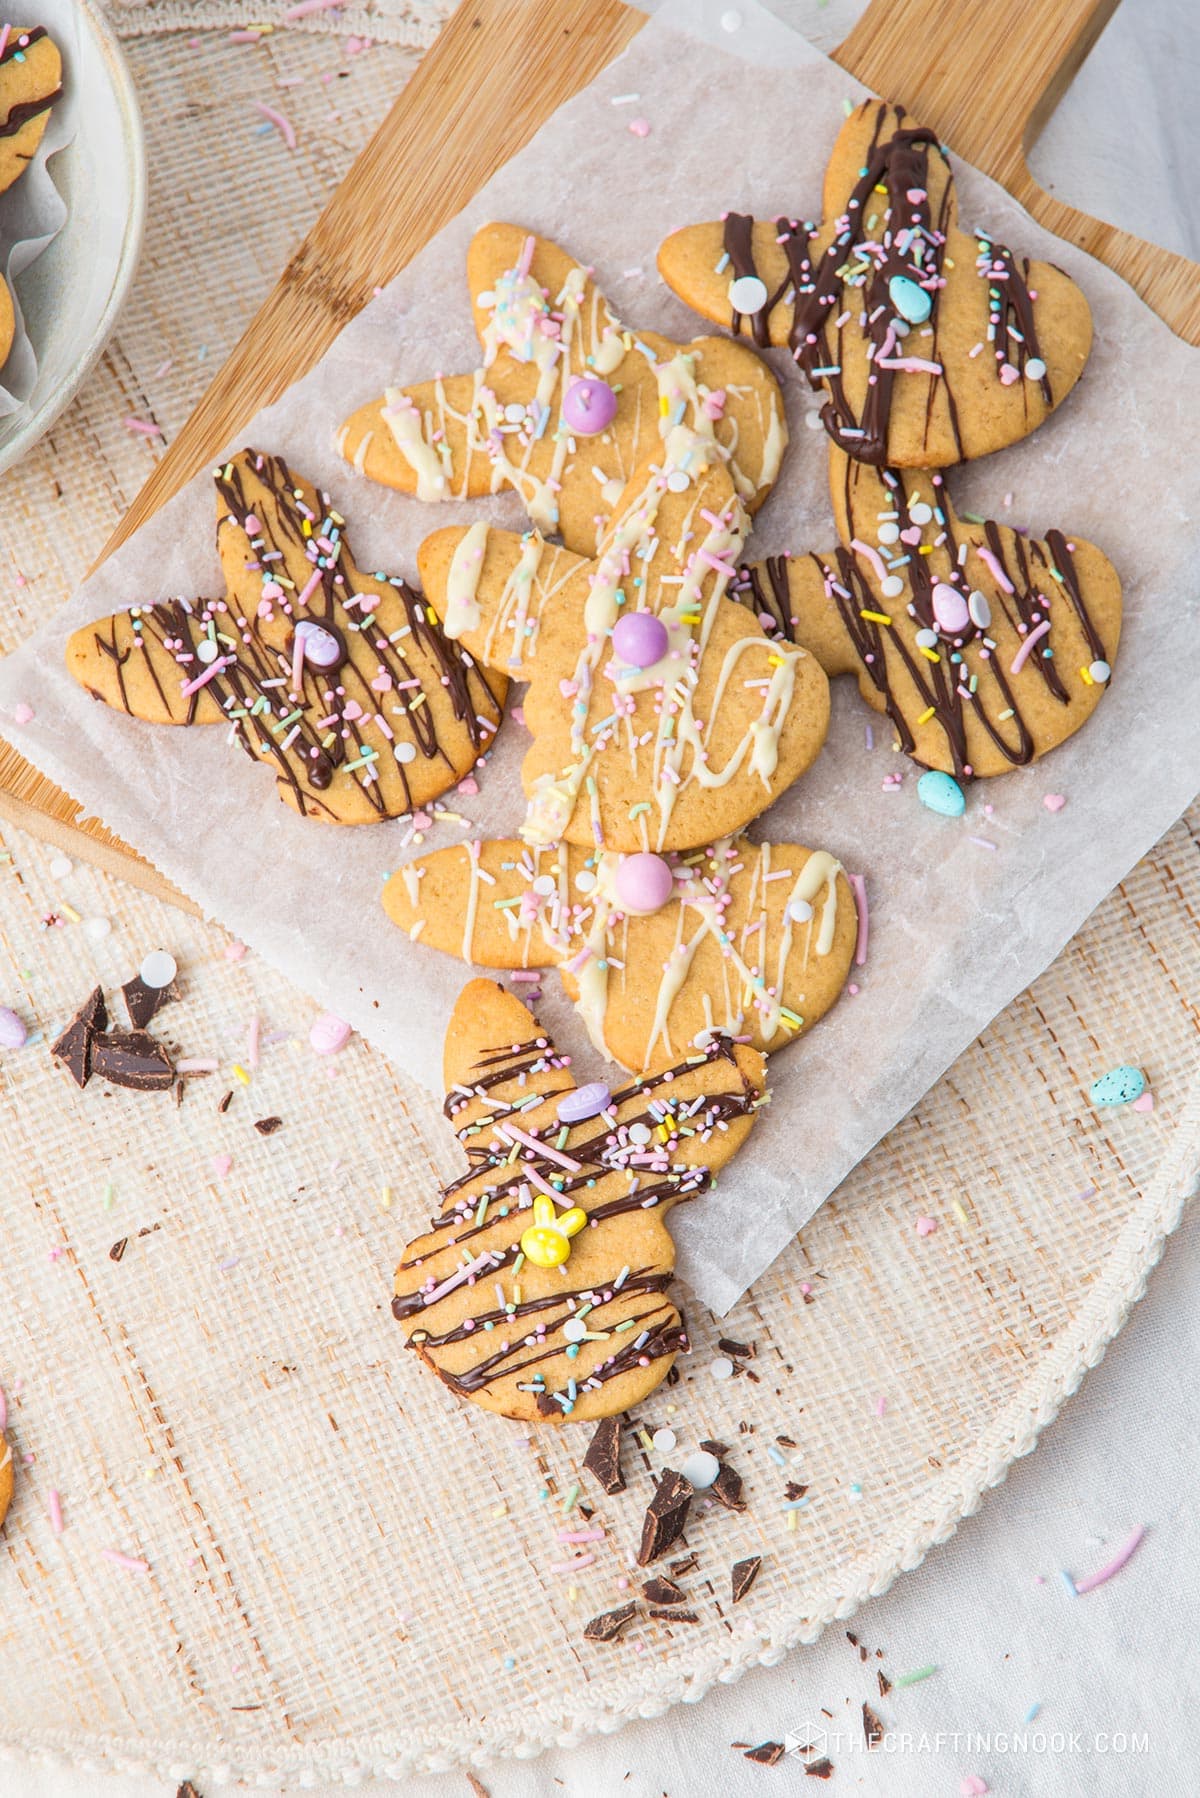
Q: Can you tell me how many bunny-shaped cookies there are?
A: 7